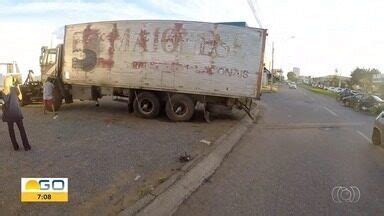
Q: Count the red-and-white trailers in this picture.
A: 1